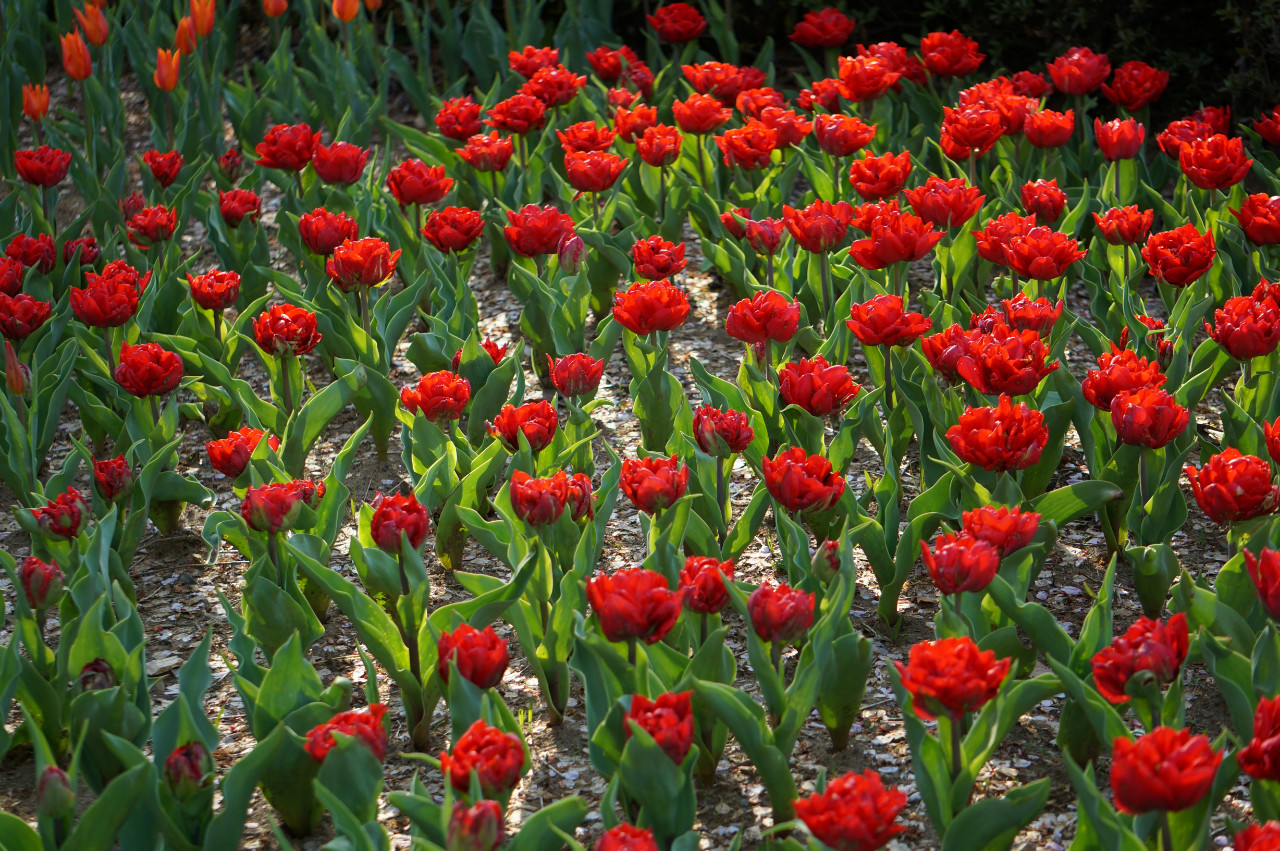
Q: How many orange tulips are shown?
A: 10